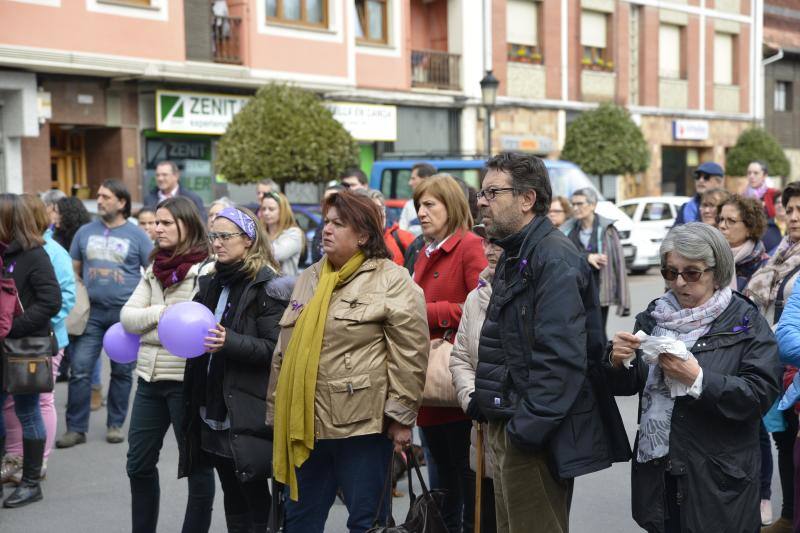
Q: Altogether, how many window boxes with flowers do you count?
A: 2